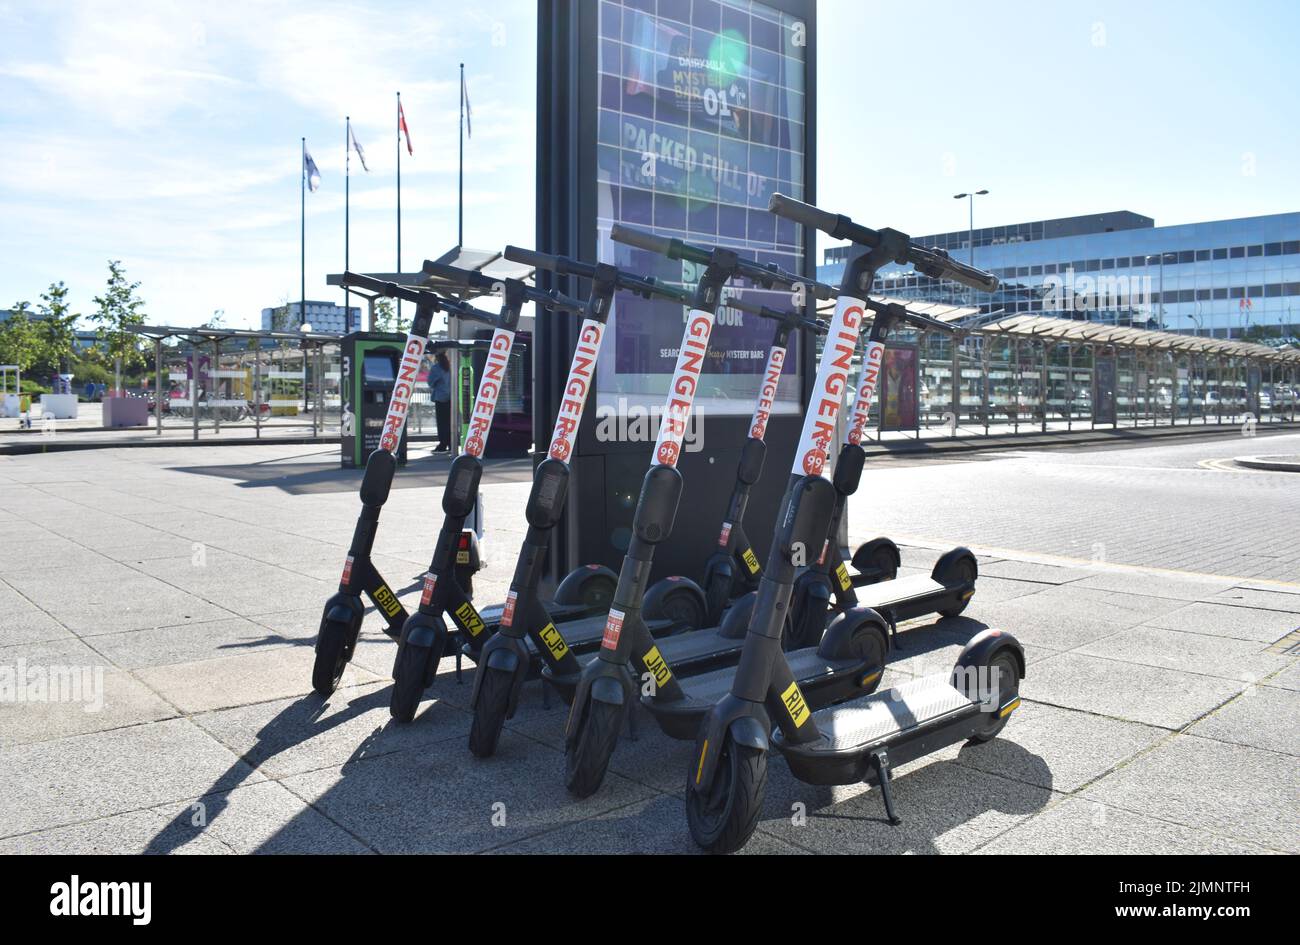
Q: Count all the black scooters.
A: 7